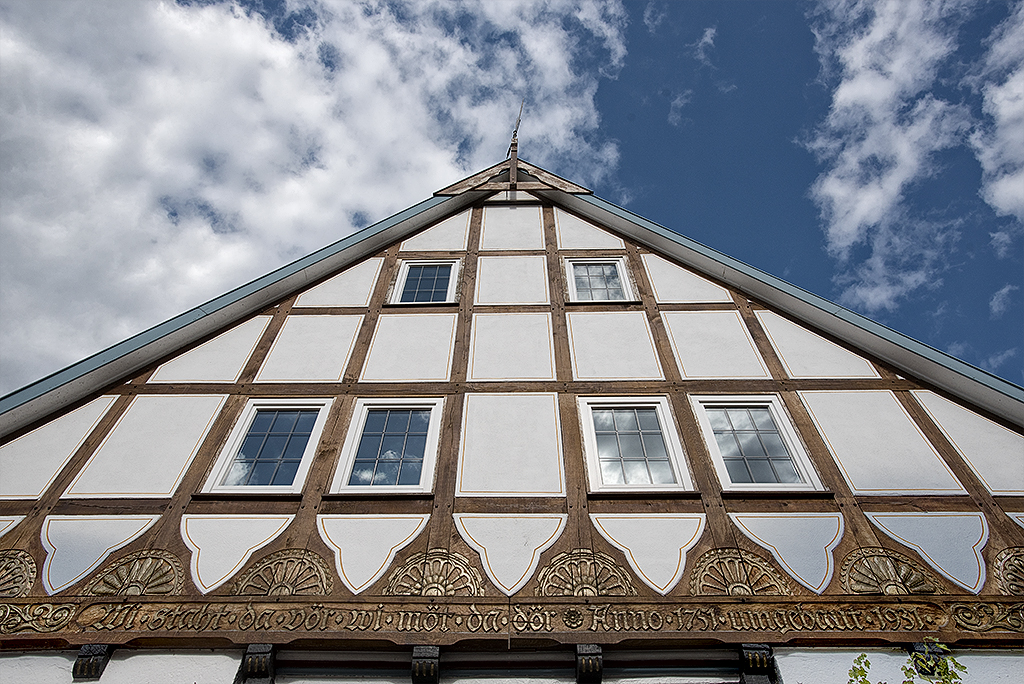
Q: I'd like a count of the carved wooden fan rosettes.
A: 8